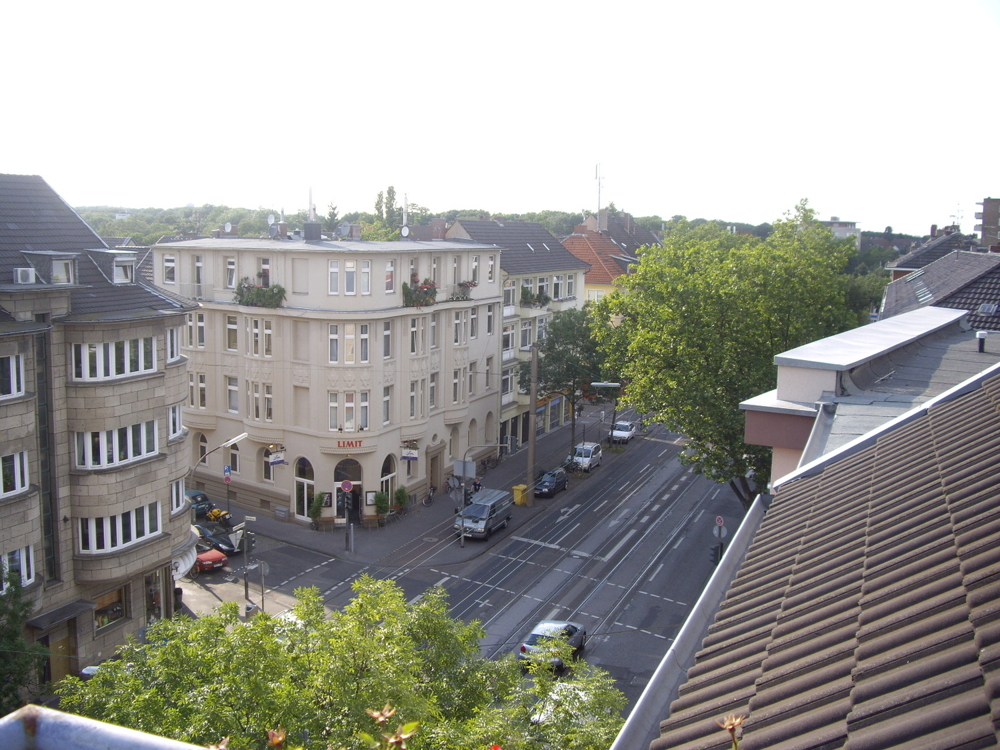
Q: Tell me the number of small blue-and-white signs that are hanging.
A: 2